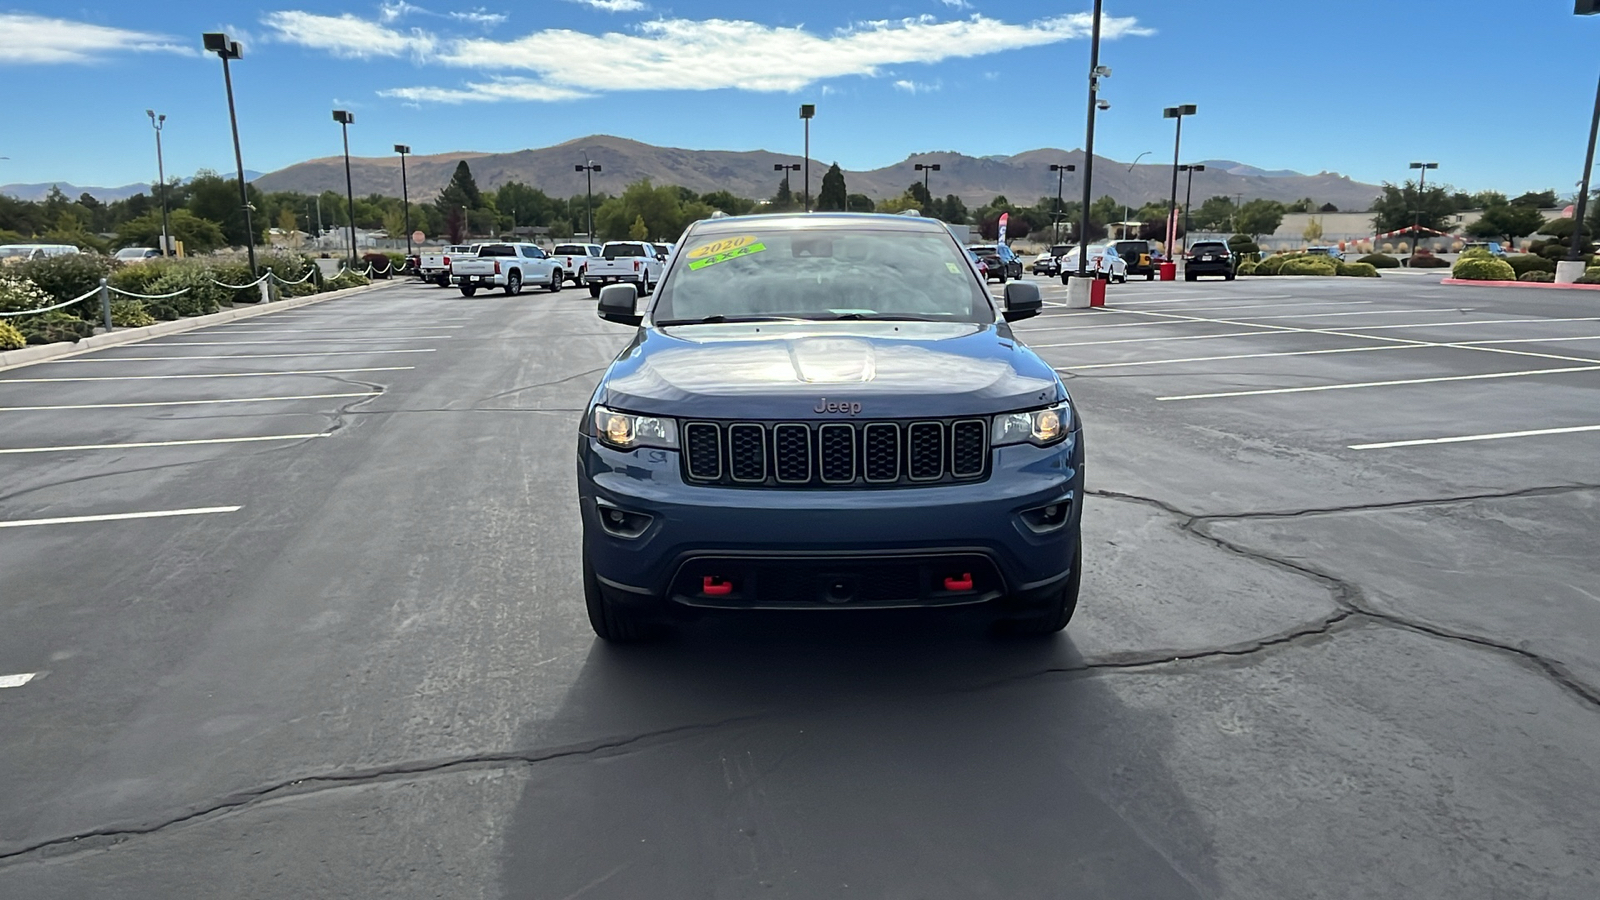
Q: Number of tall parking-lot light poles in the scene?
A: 14